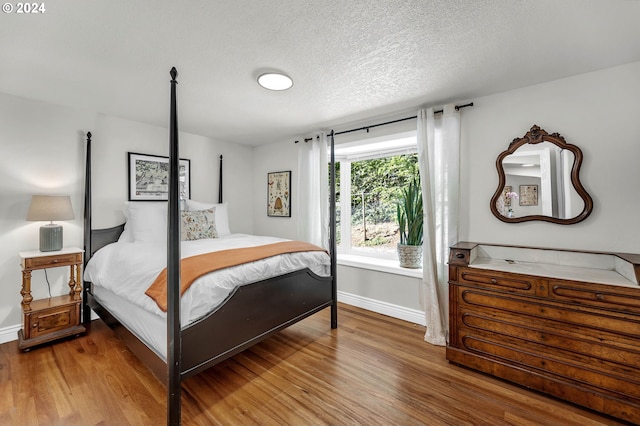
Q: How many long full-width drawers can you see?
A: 3